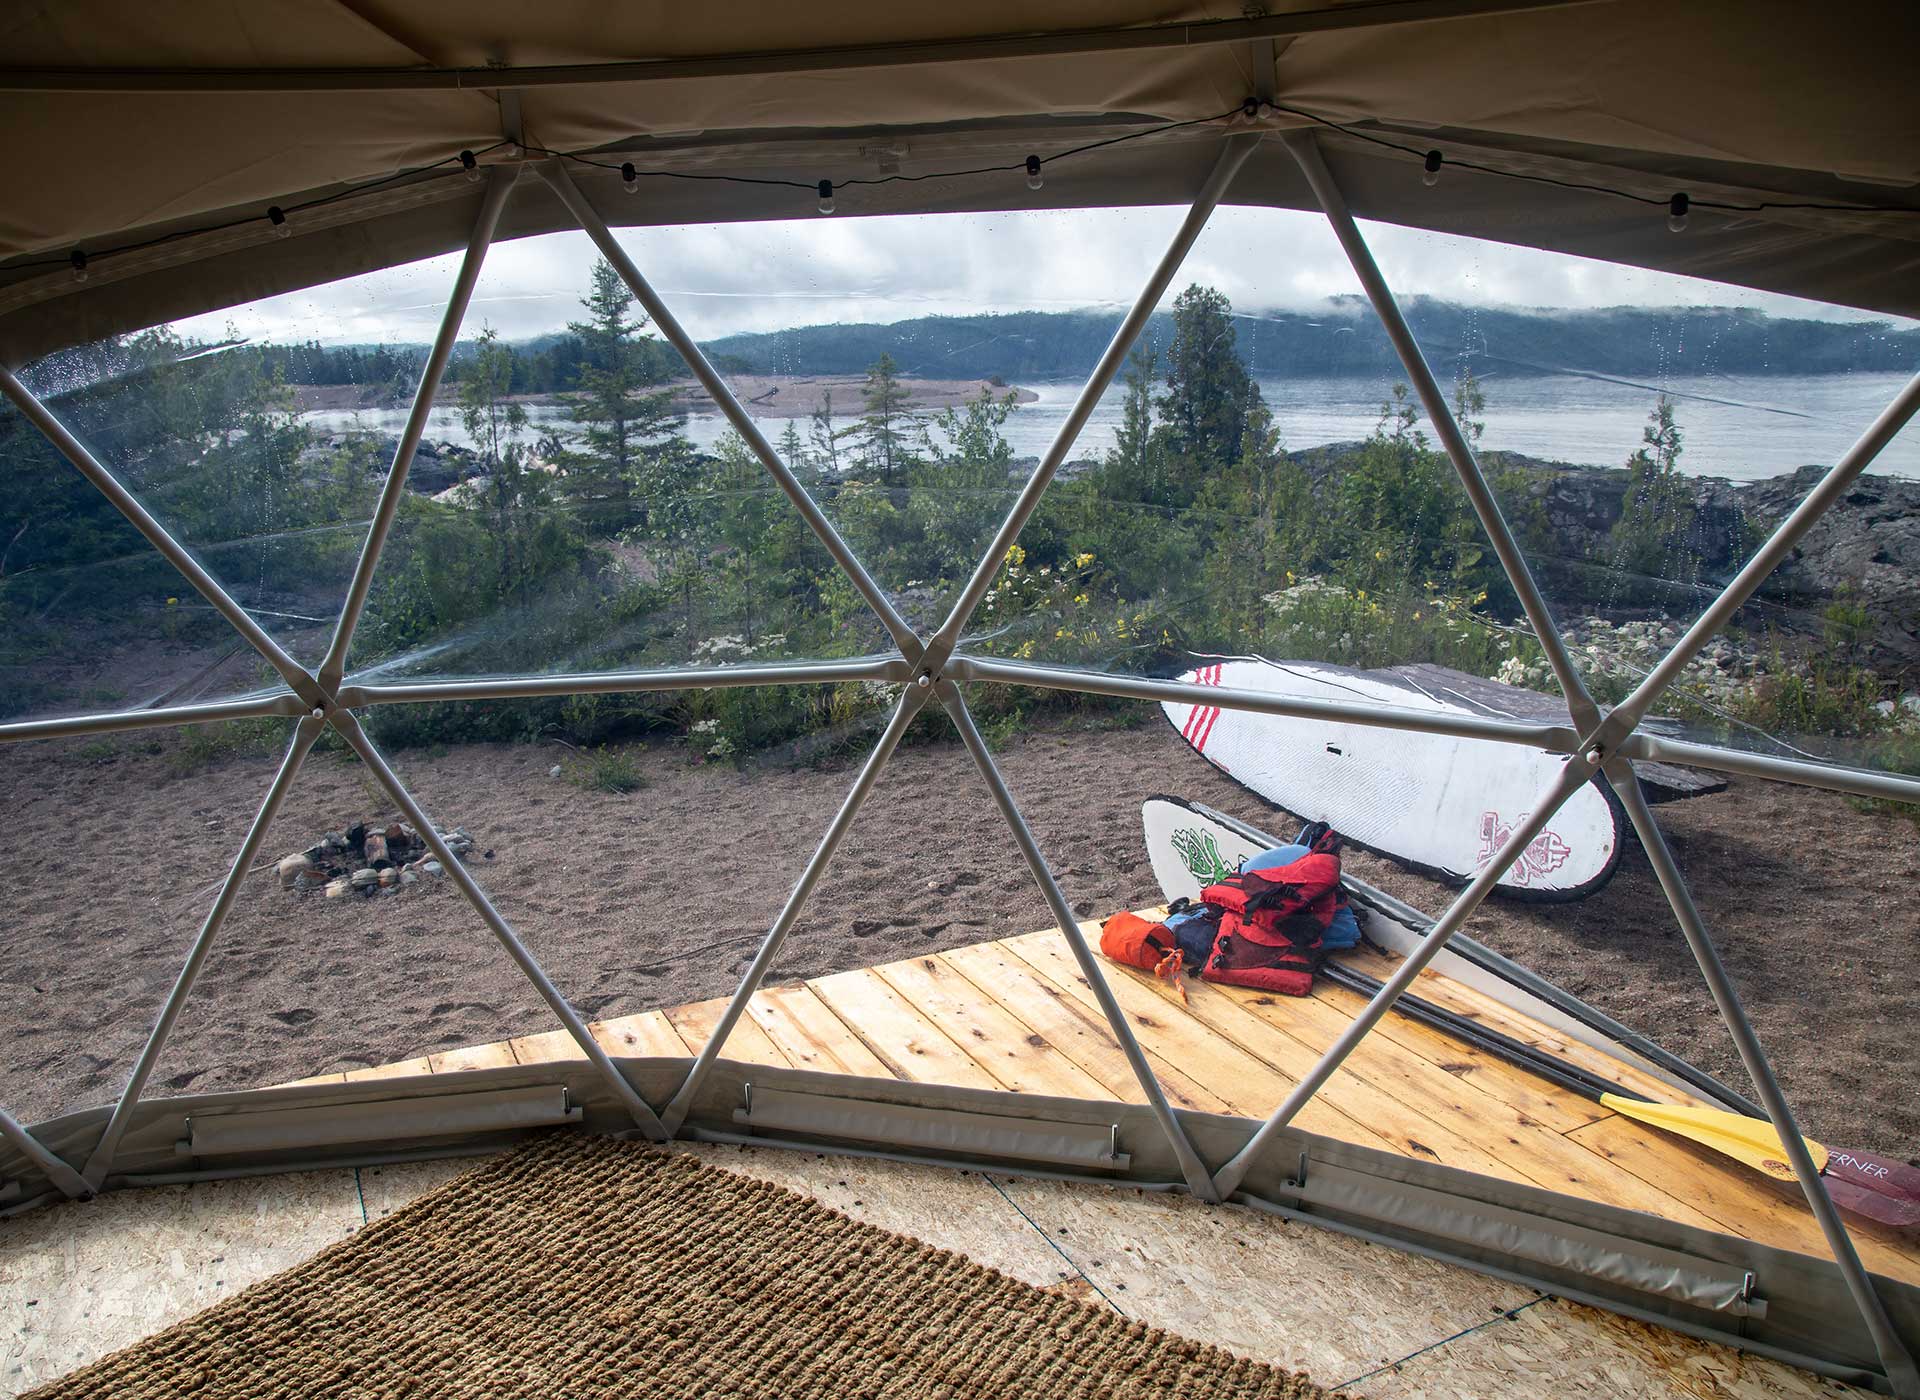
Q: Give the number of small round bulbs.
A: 9